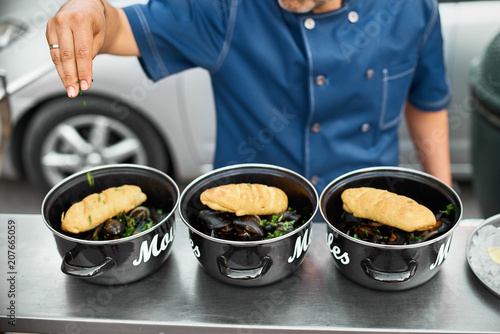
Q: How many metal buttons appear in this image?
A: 7